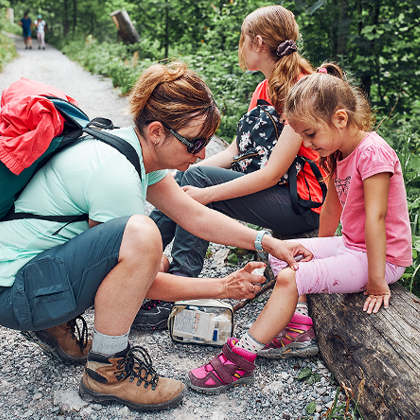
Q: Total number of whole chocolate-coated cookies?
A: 0